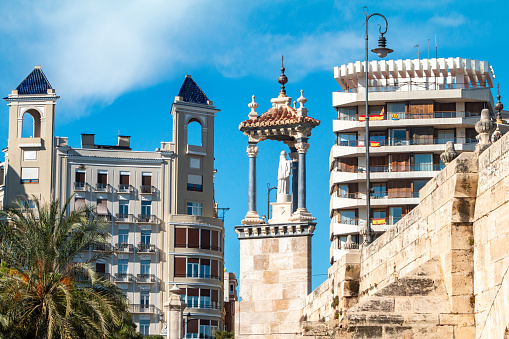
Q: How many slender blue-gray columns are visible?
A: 3